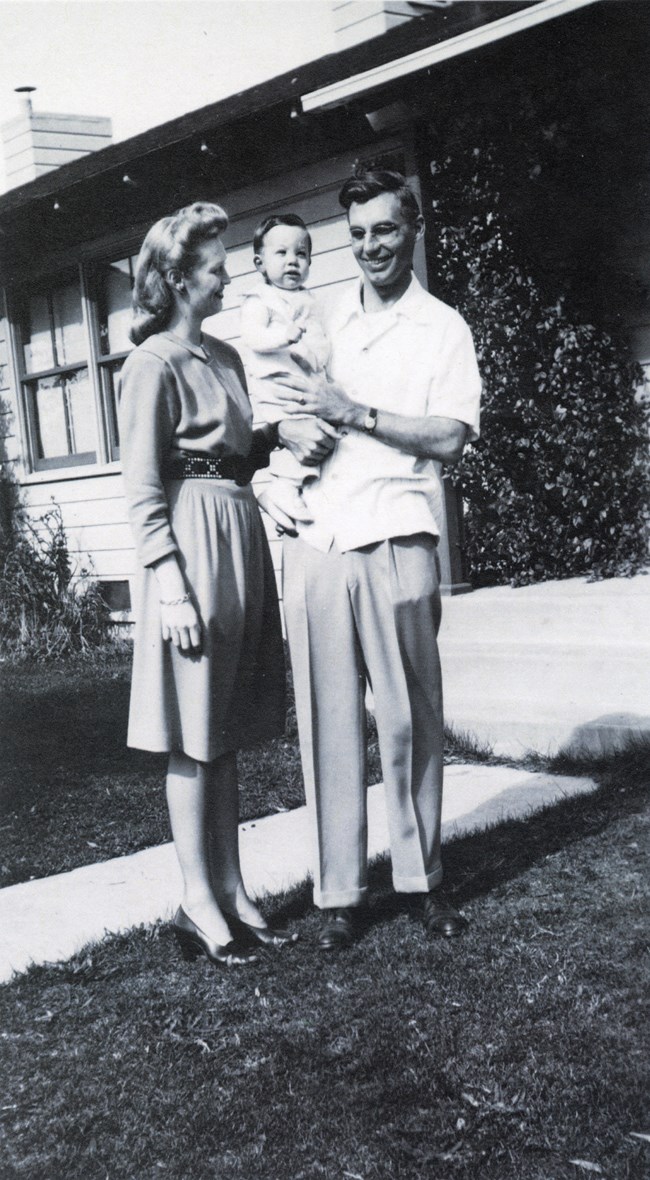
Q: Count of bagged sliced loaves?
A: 0